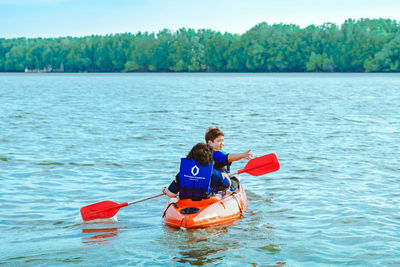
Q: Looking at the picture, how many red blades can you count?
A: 2